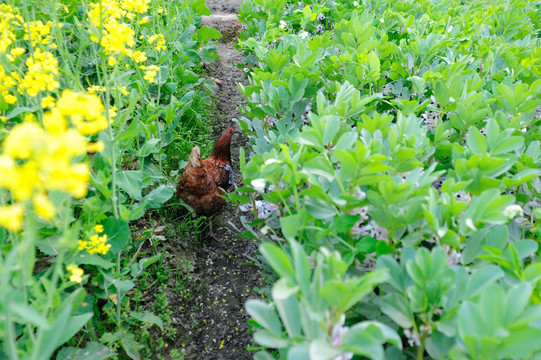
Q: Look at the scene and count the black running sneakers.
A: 0